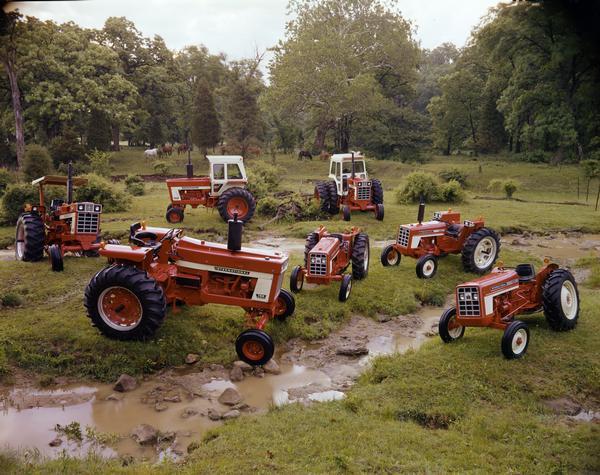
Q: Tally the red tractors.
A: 7